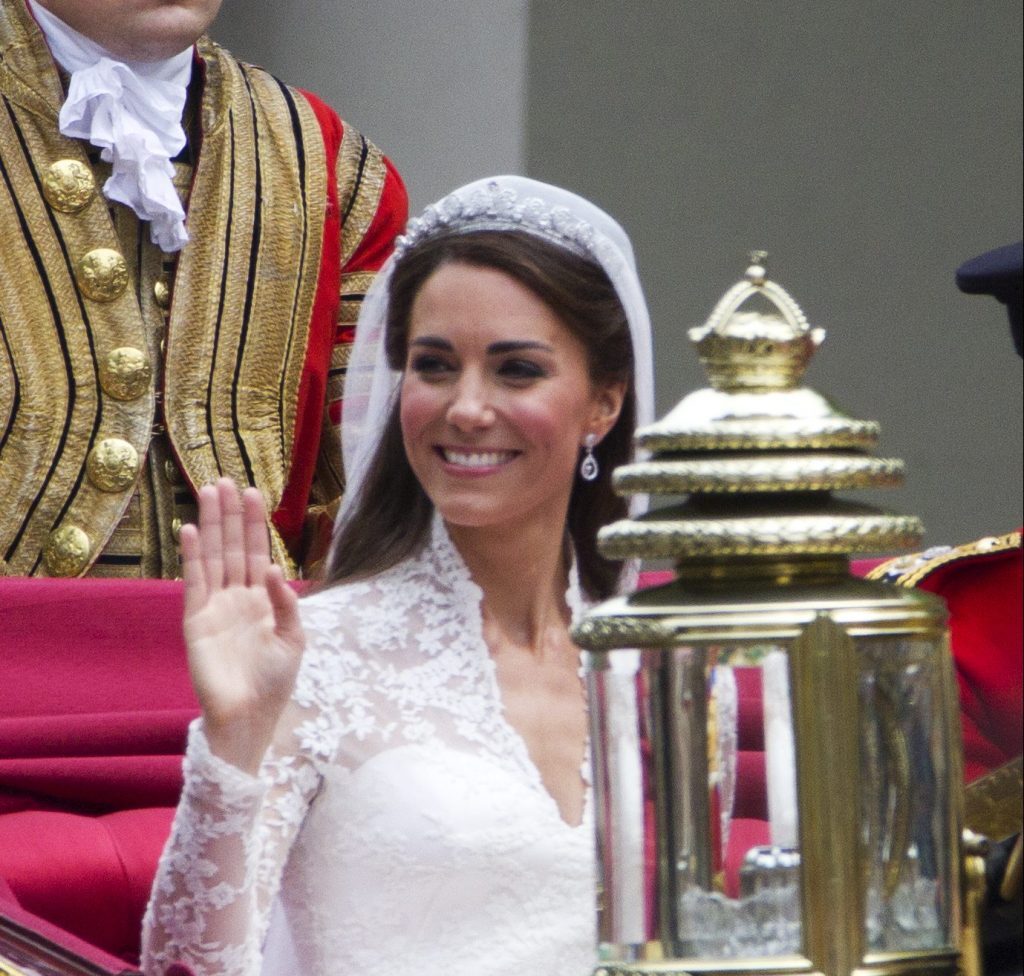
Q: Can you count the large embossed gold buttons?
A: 5